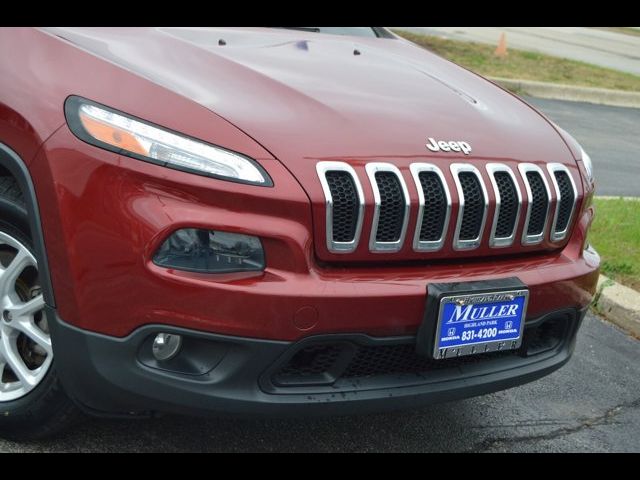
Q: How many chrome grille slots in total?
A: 7